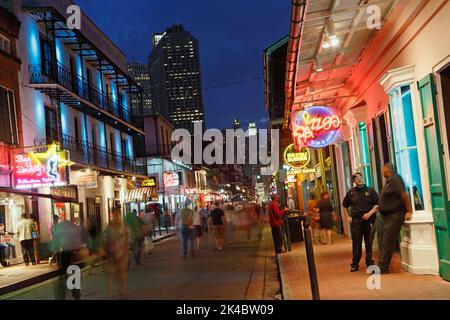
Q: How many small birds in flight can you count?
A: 0